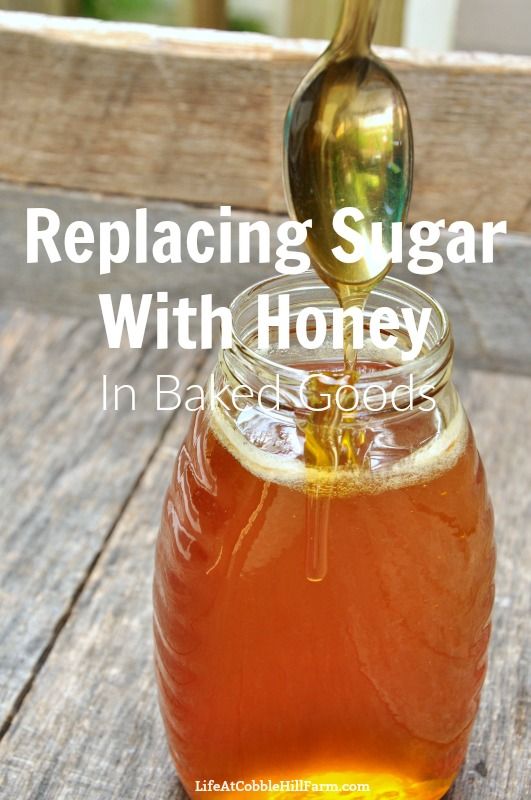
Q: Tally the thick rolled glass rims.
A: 1